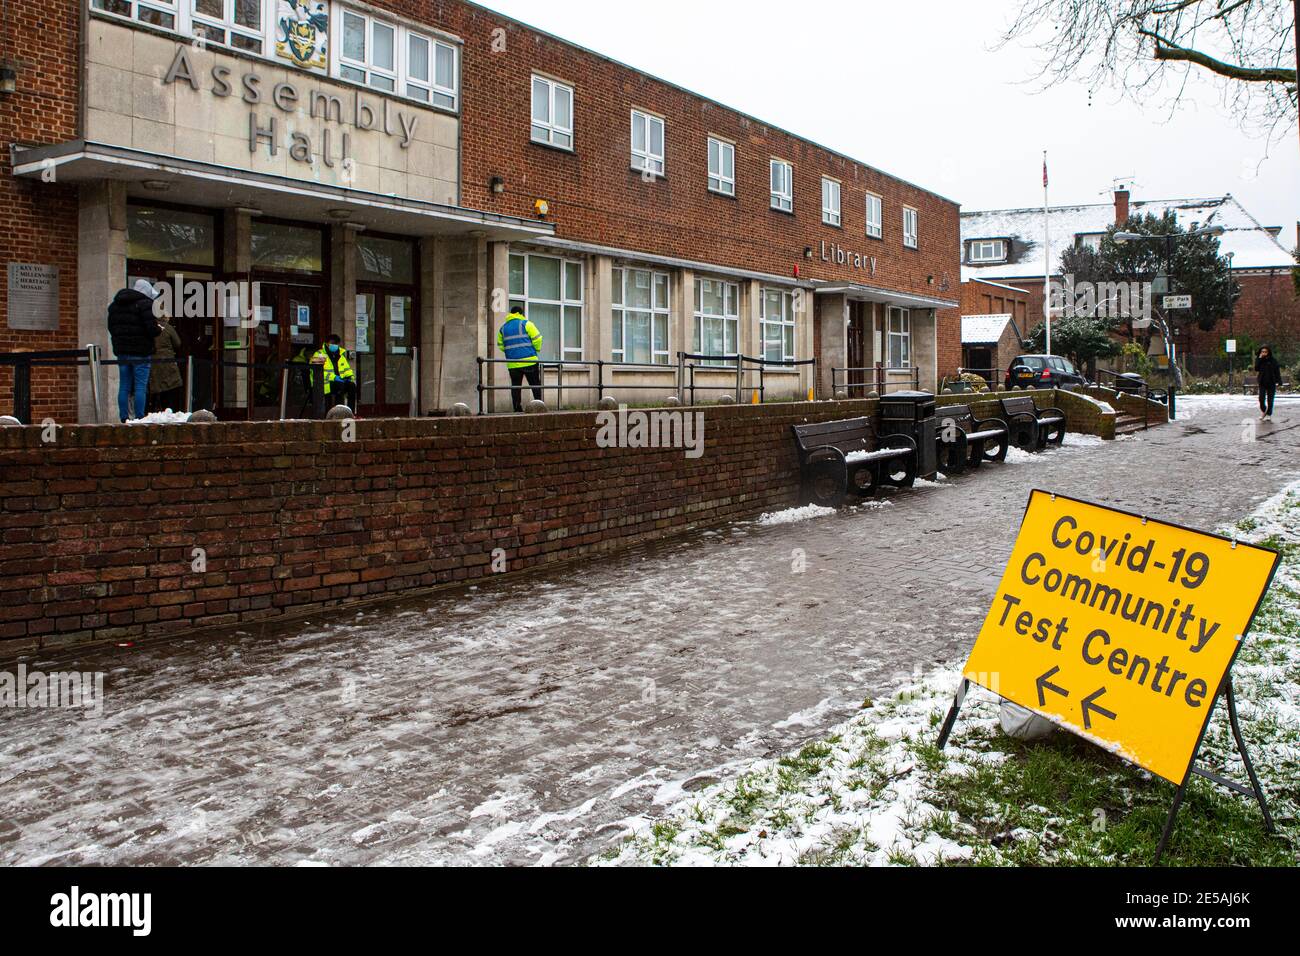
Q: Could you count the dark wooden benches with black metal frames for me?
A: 3